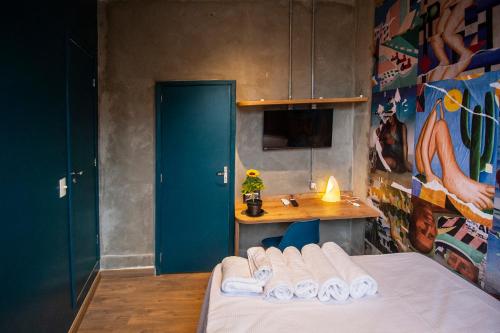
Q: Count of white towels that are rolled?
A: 5